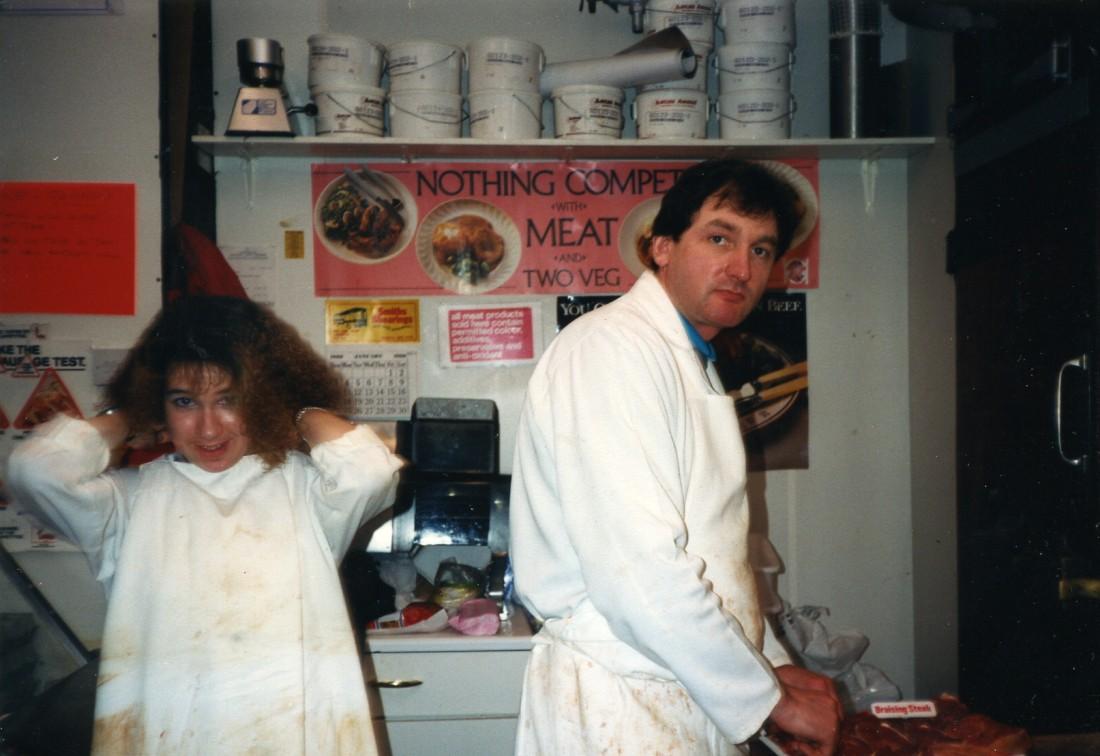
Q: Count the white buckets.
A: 13